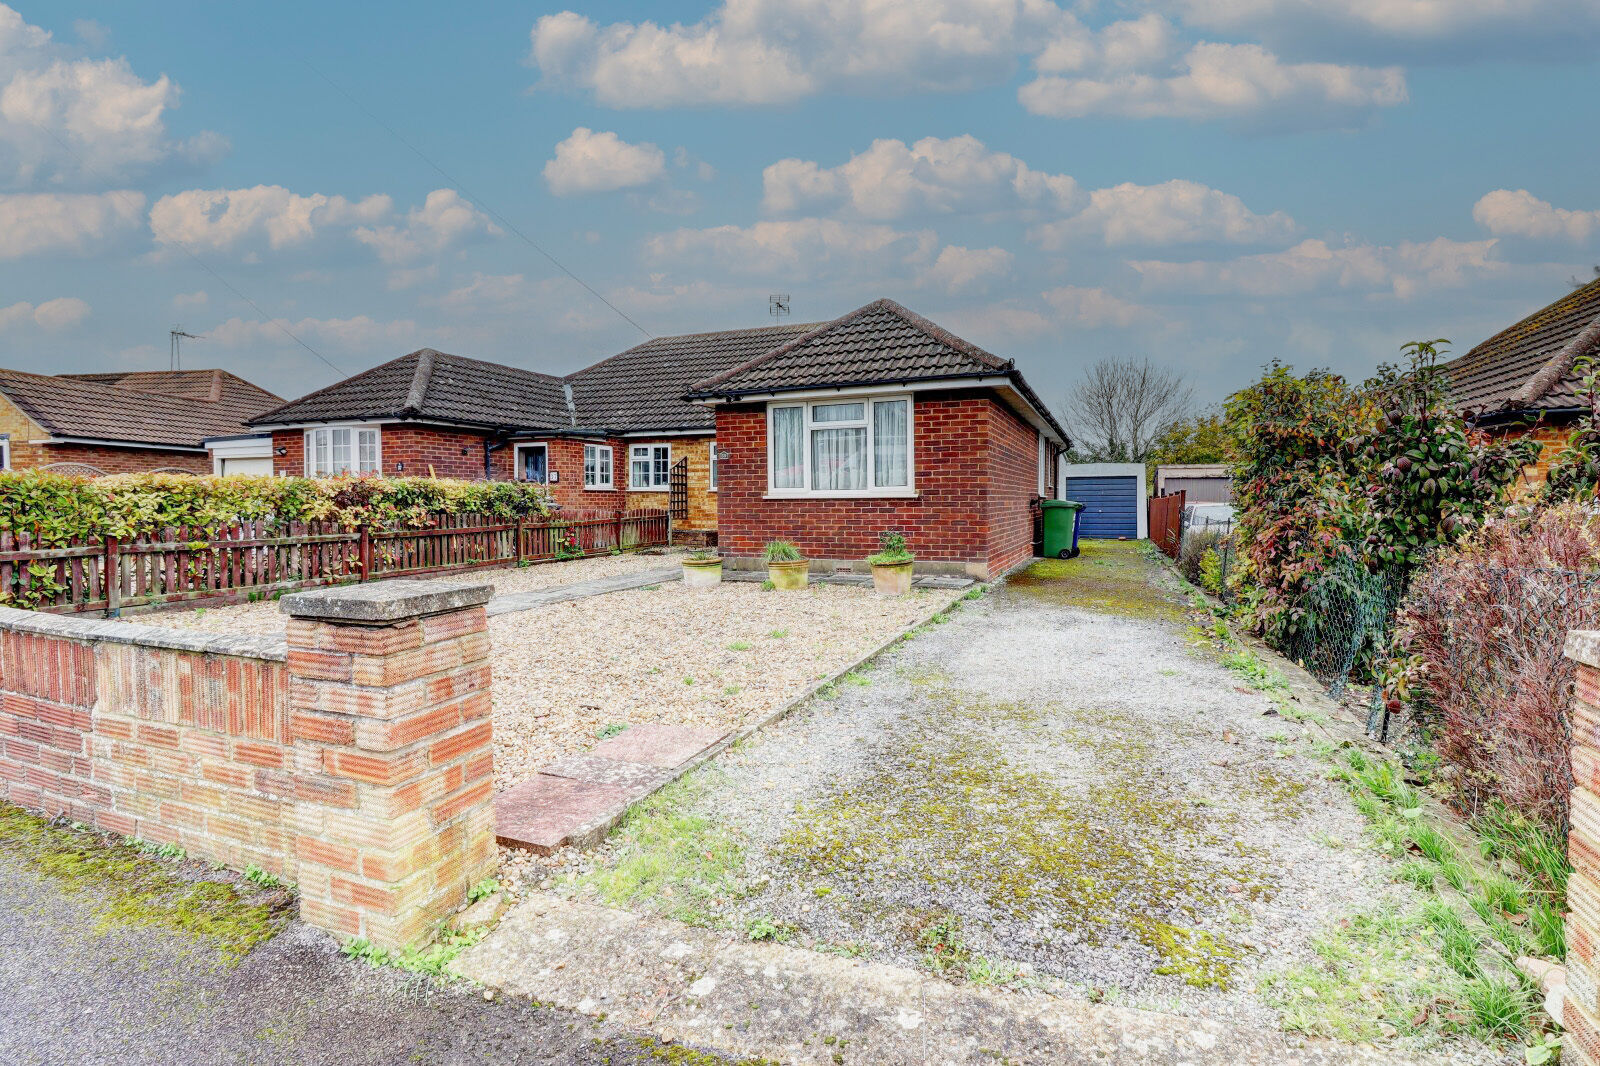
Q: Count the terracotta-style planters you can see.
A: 3